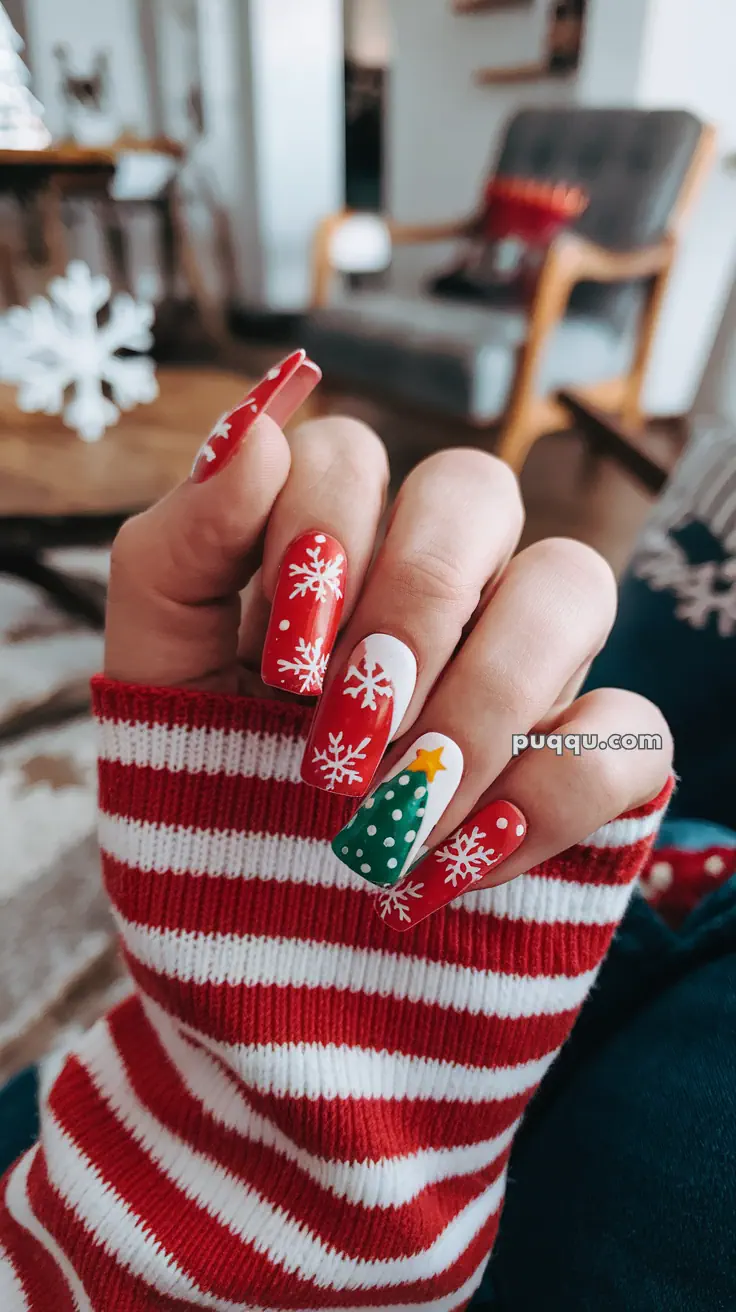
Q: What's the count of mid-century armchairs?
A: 1